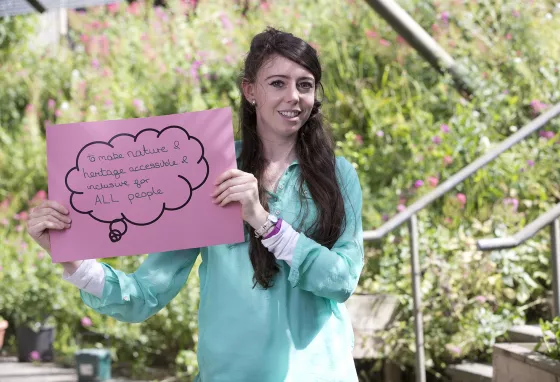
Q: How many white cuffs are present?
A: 2